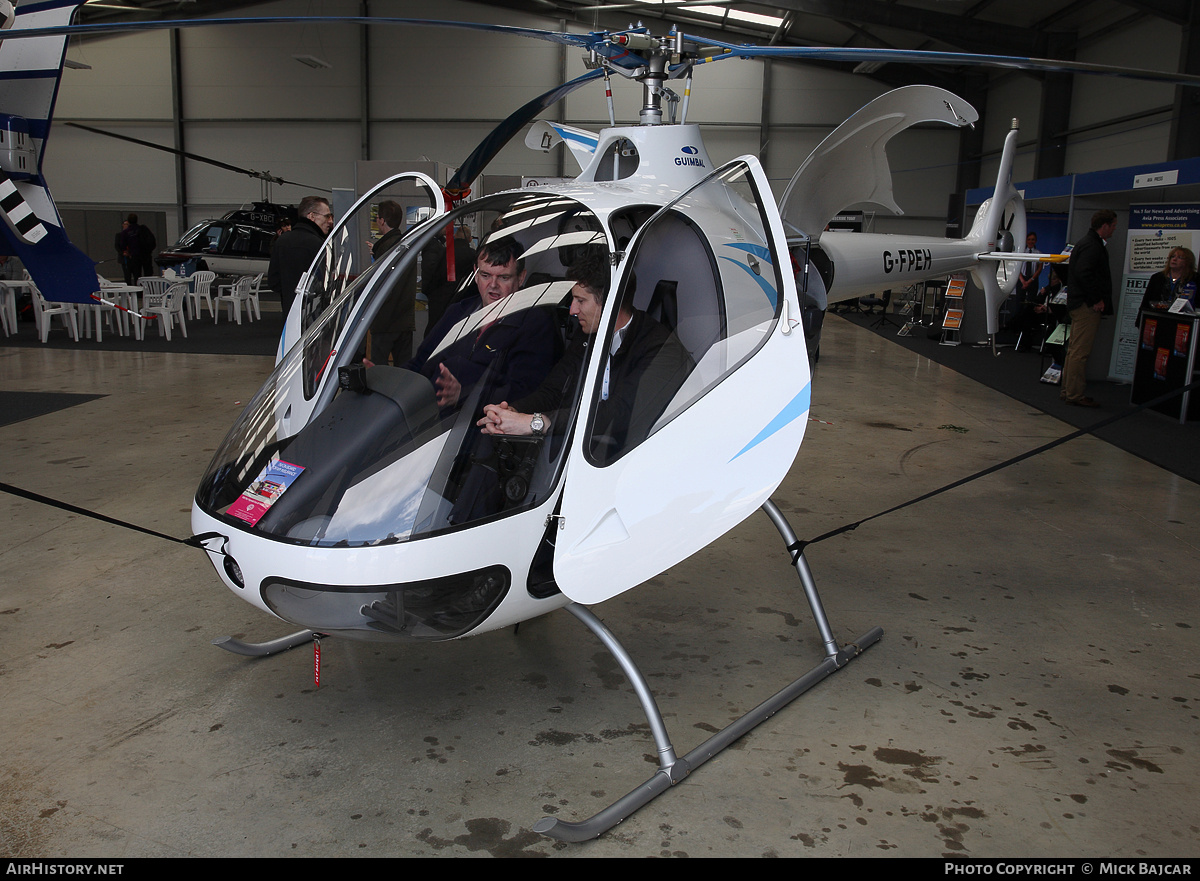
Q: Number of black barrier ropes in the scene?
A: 2